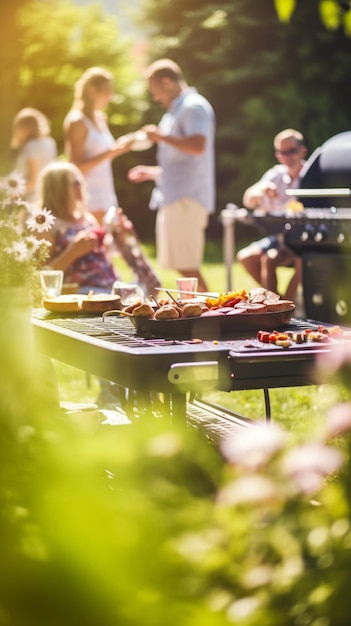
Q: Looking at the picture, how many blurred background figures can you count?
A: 5